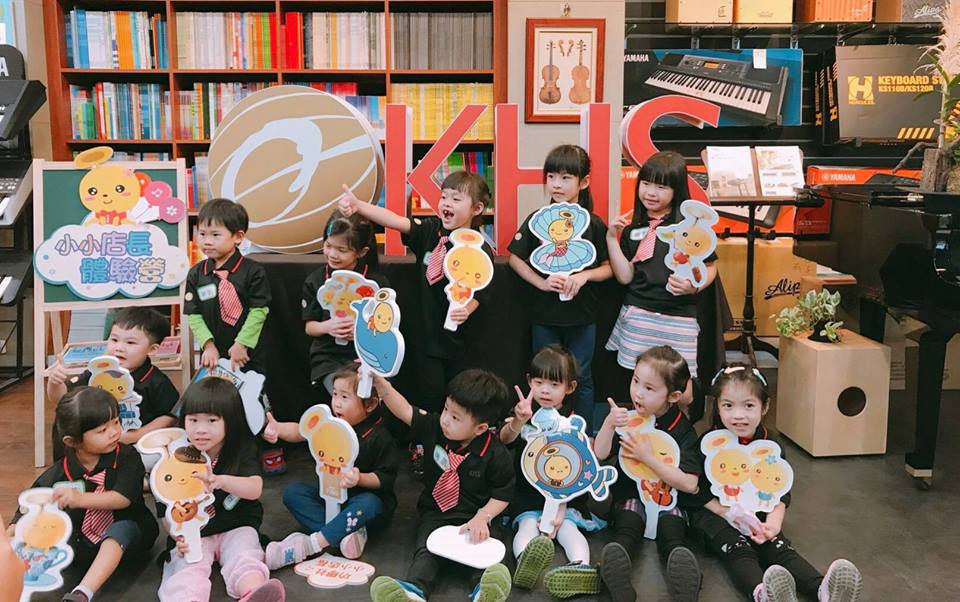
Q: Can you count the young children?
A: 13